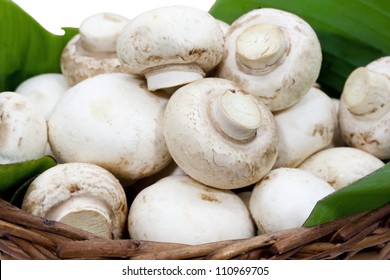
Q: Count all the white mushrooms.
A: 13